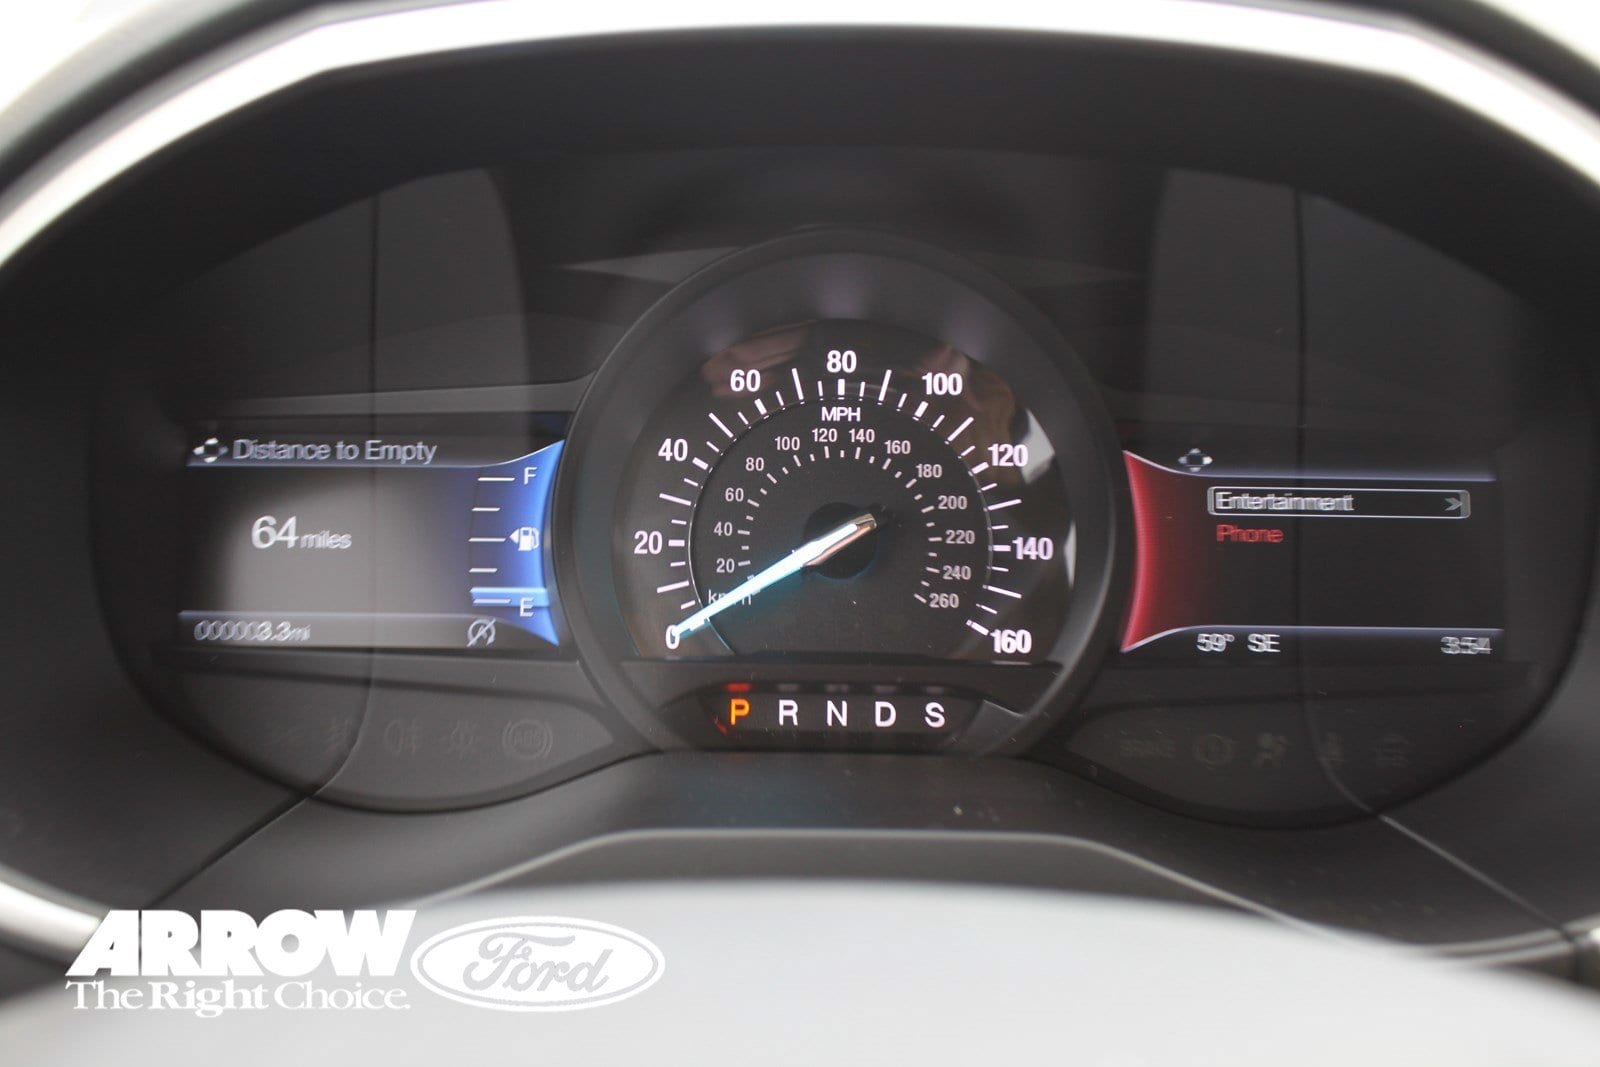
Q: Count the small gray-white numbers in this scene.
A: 13